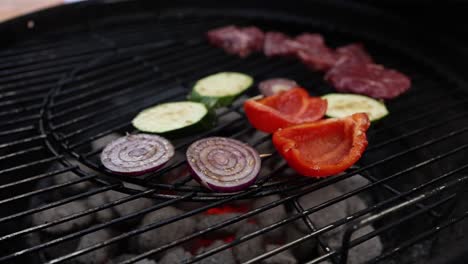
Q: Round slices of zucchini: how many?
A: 3